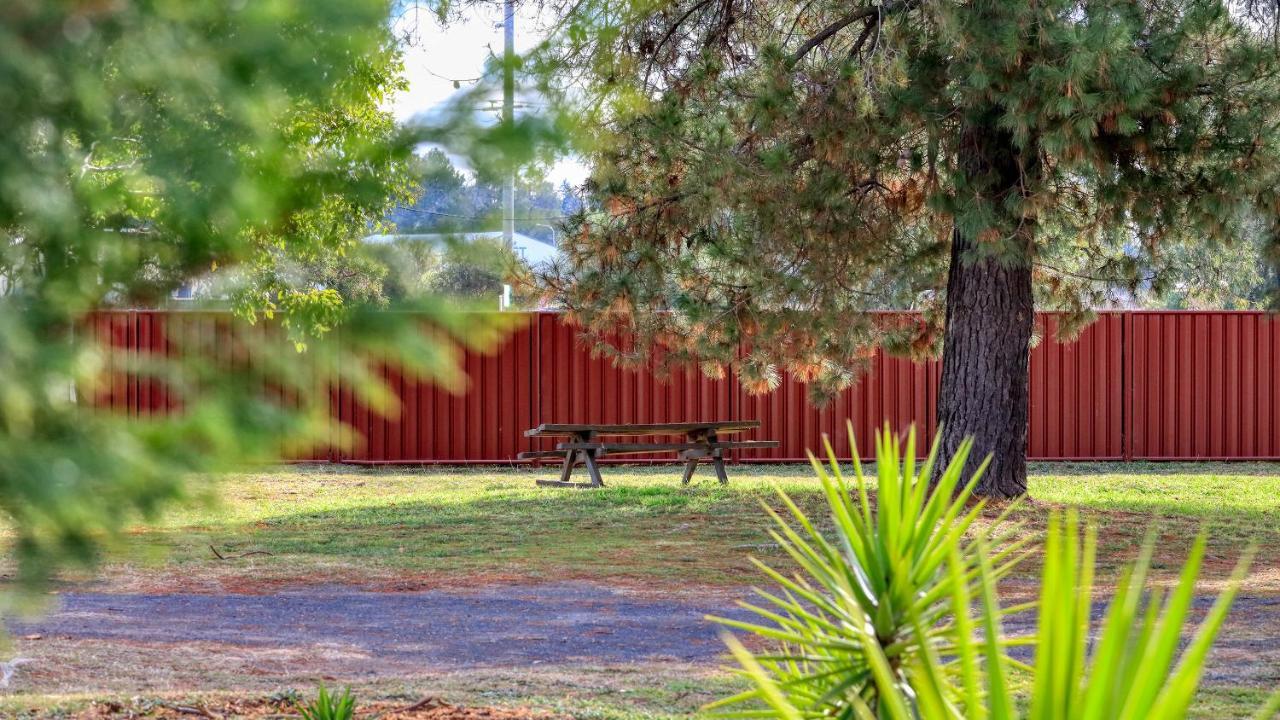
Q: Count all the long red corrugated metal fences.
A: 1